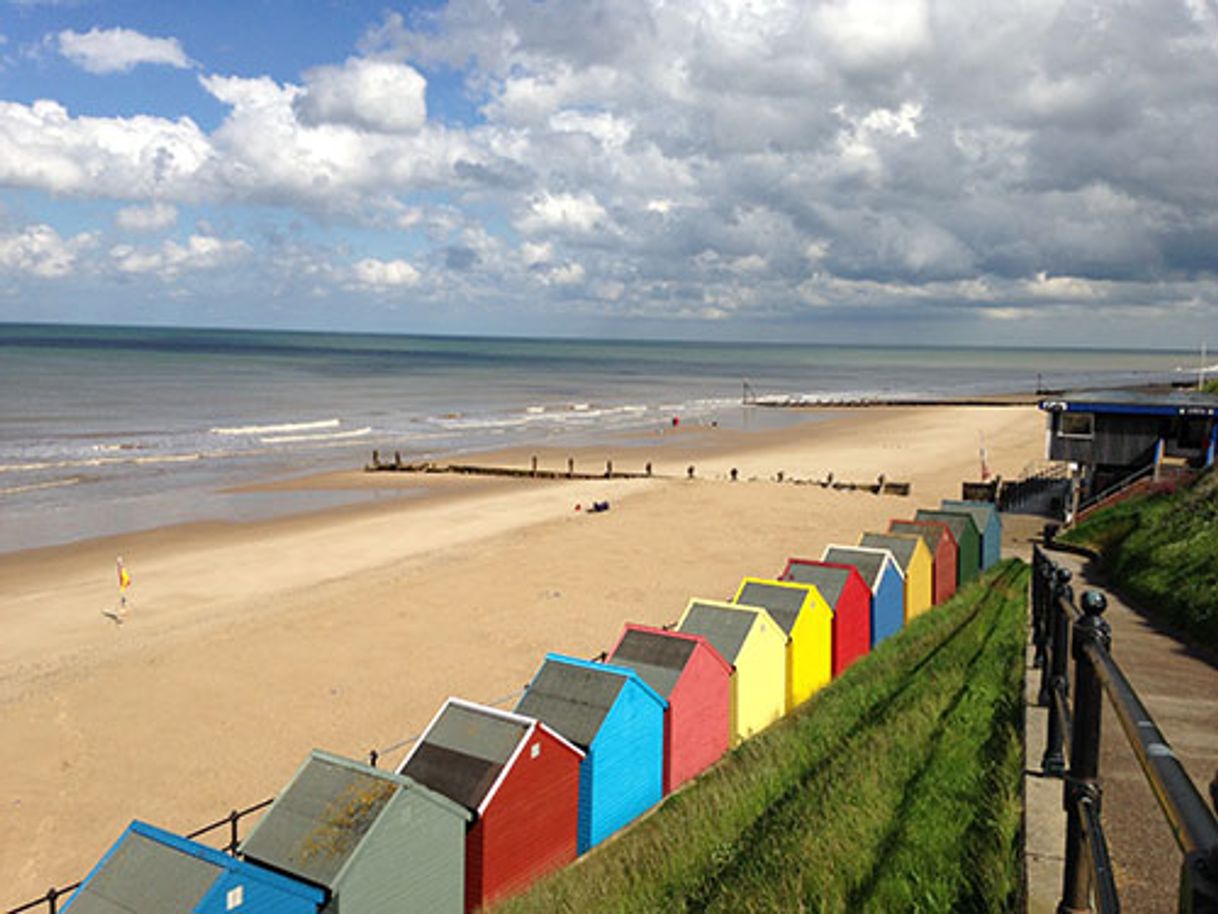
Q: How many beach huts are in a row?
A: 13